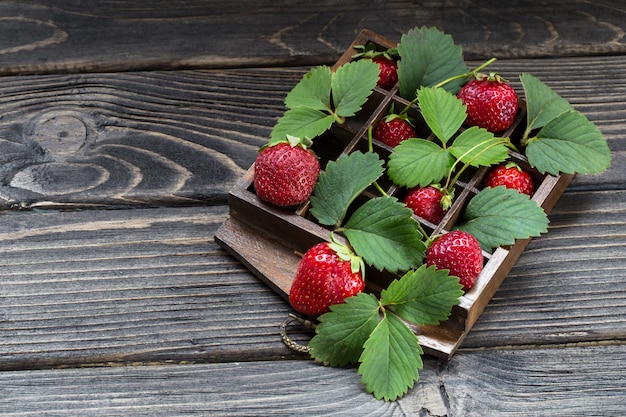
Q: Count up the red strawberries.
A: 8